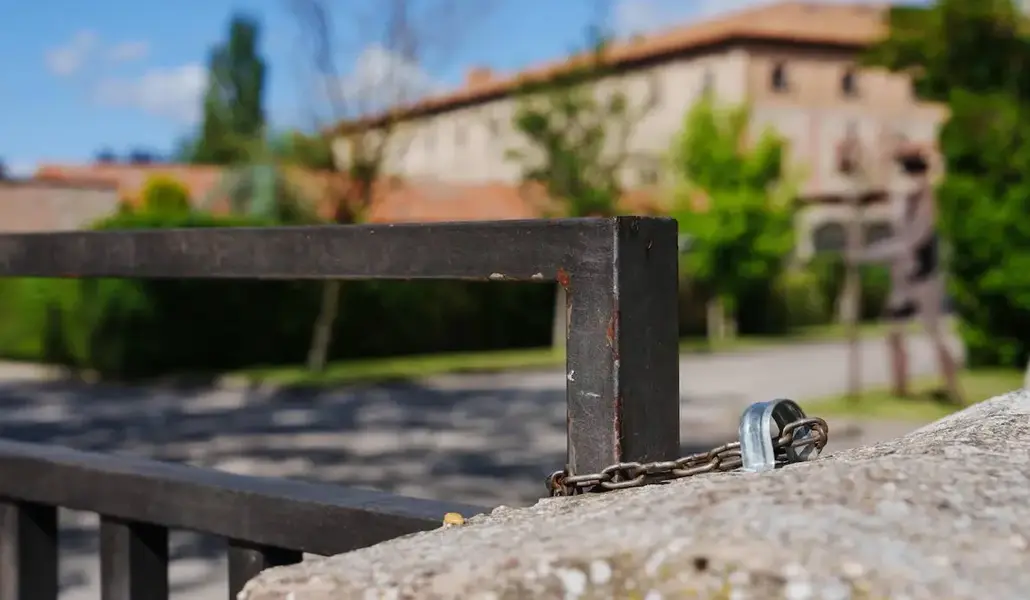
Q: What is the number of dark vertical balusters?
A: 3